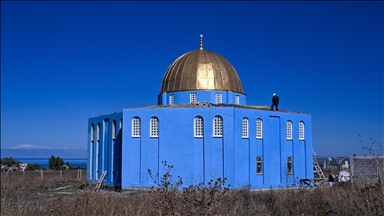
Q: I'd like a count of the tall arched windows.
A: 12